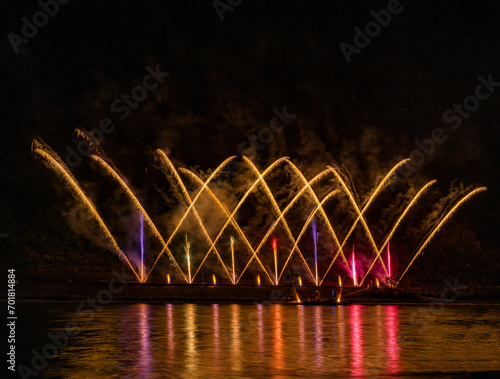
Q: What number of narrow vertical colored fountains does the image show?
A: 7